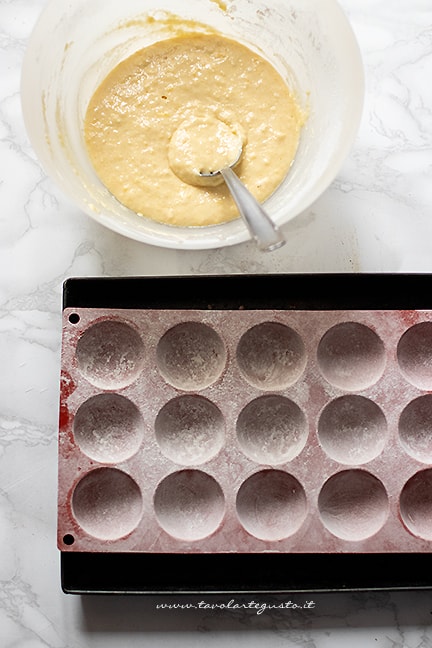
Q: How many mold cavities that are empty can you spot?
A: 15